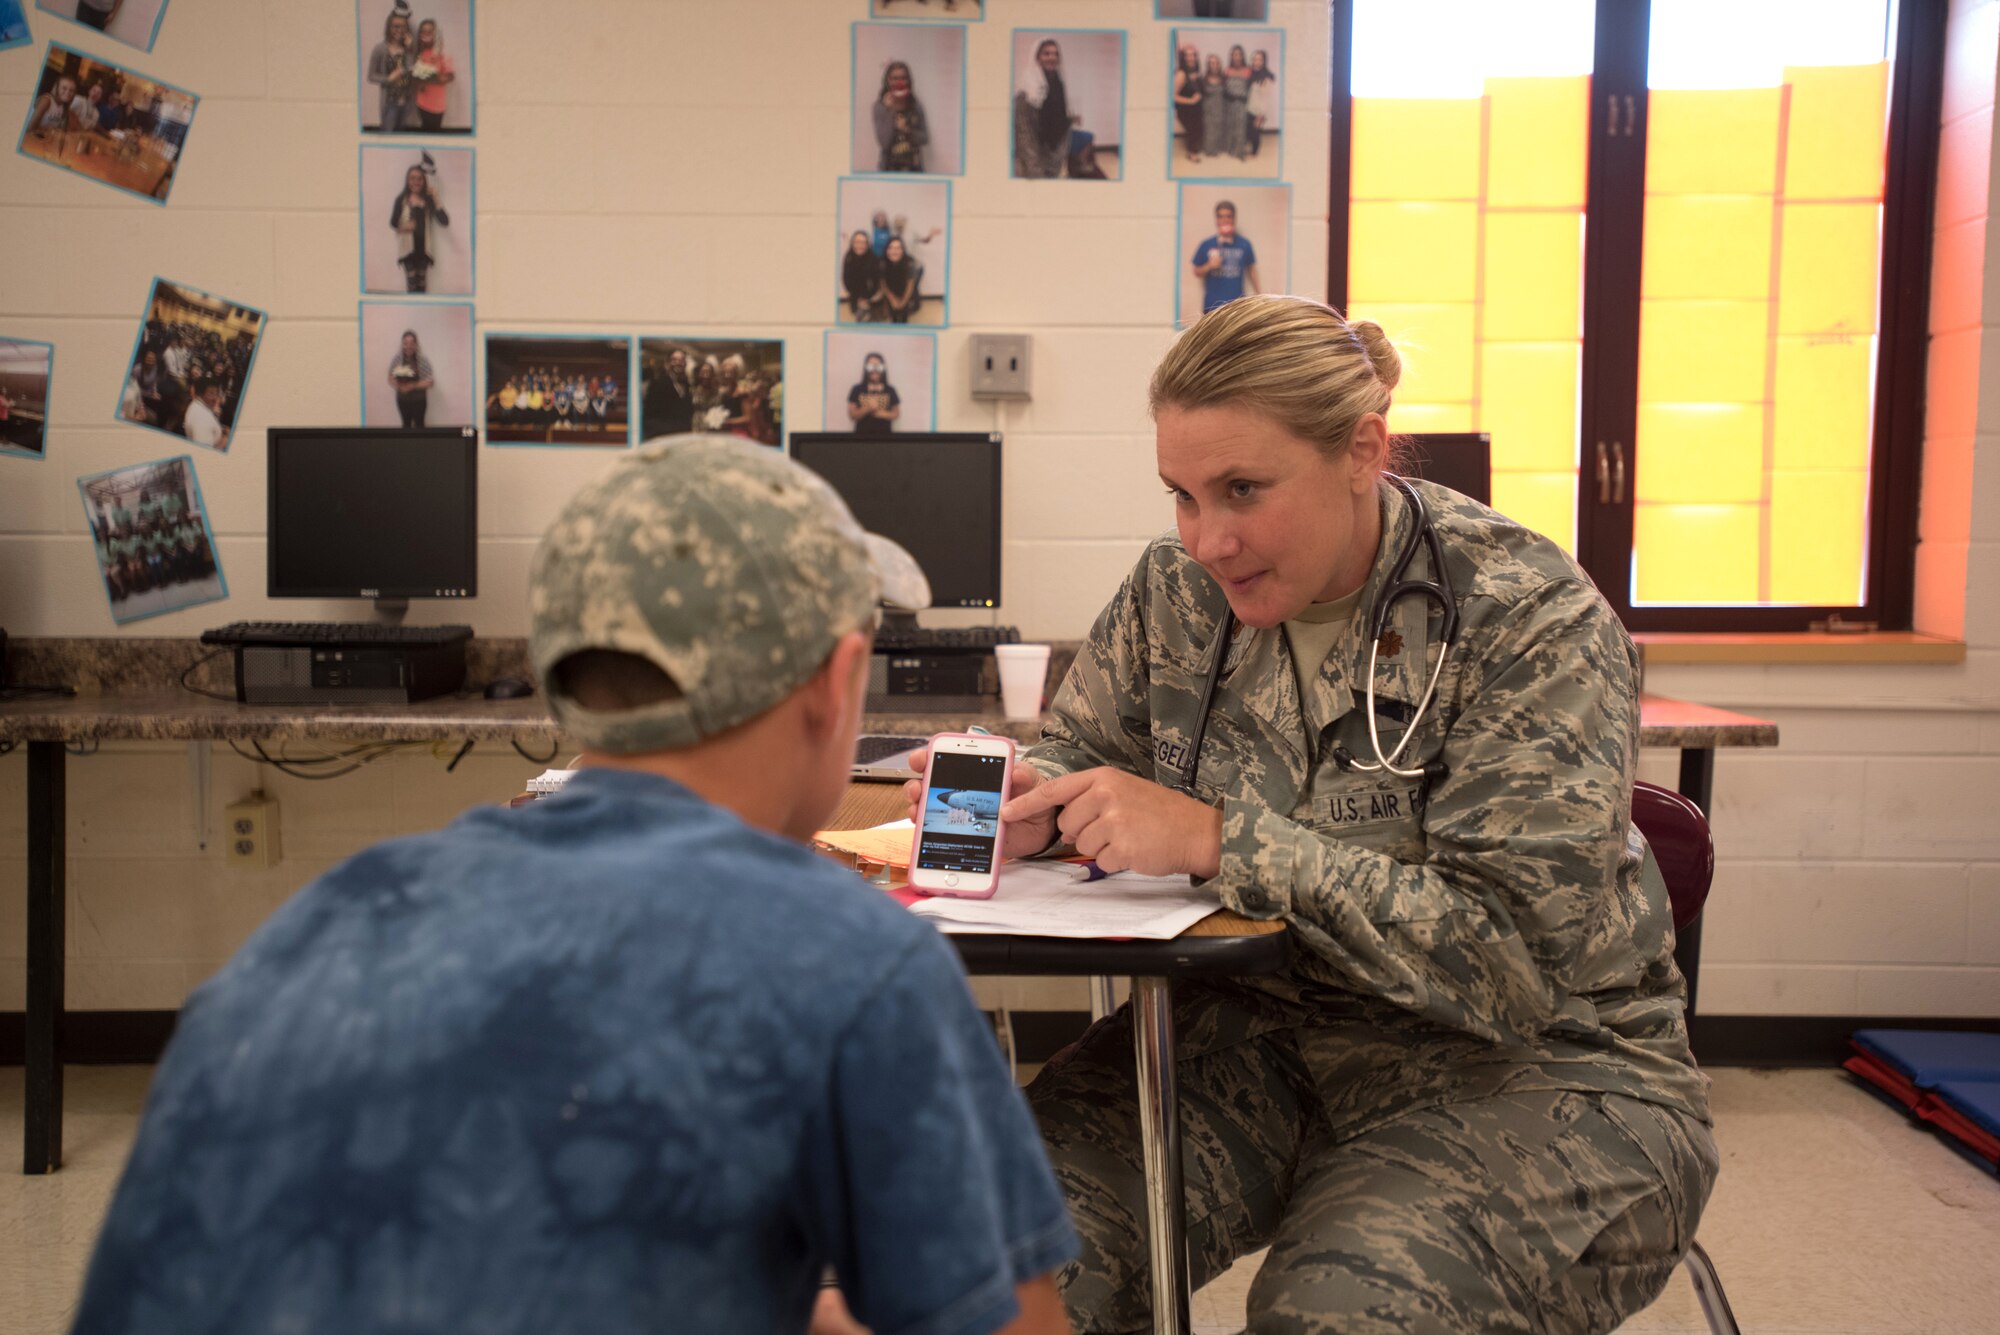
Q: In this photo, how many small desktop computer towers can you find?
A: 2